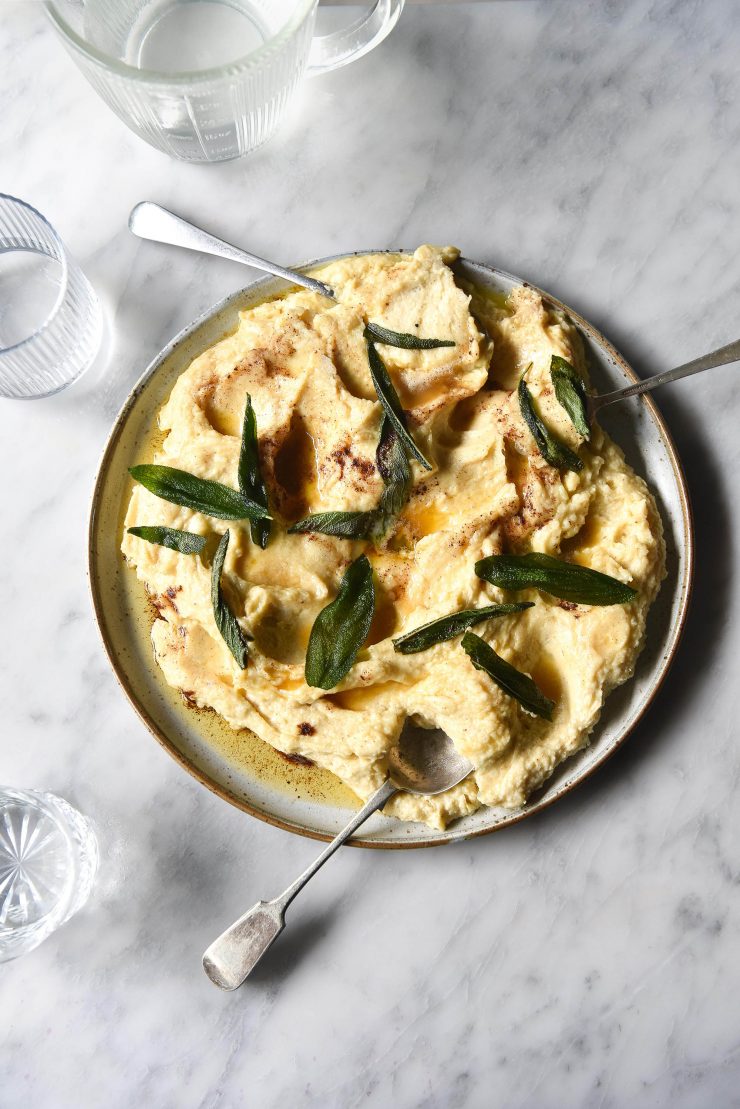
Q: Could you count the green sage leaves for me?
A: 14